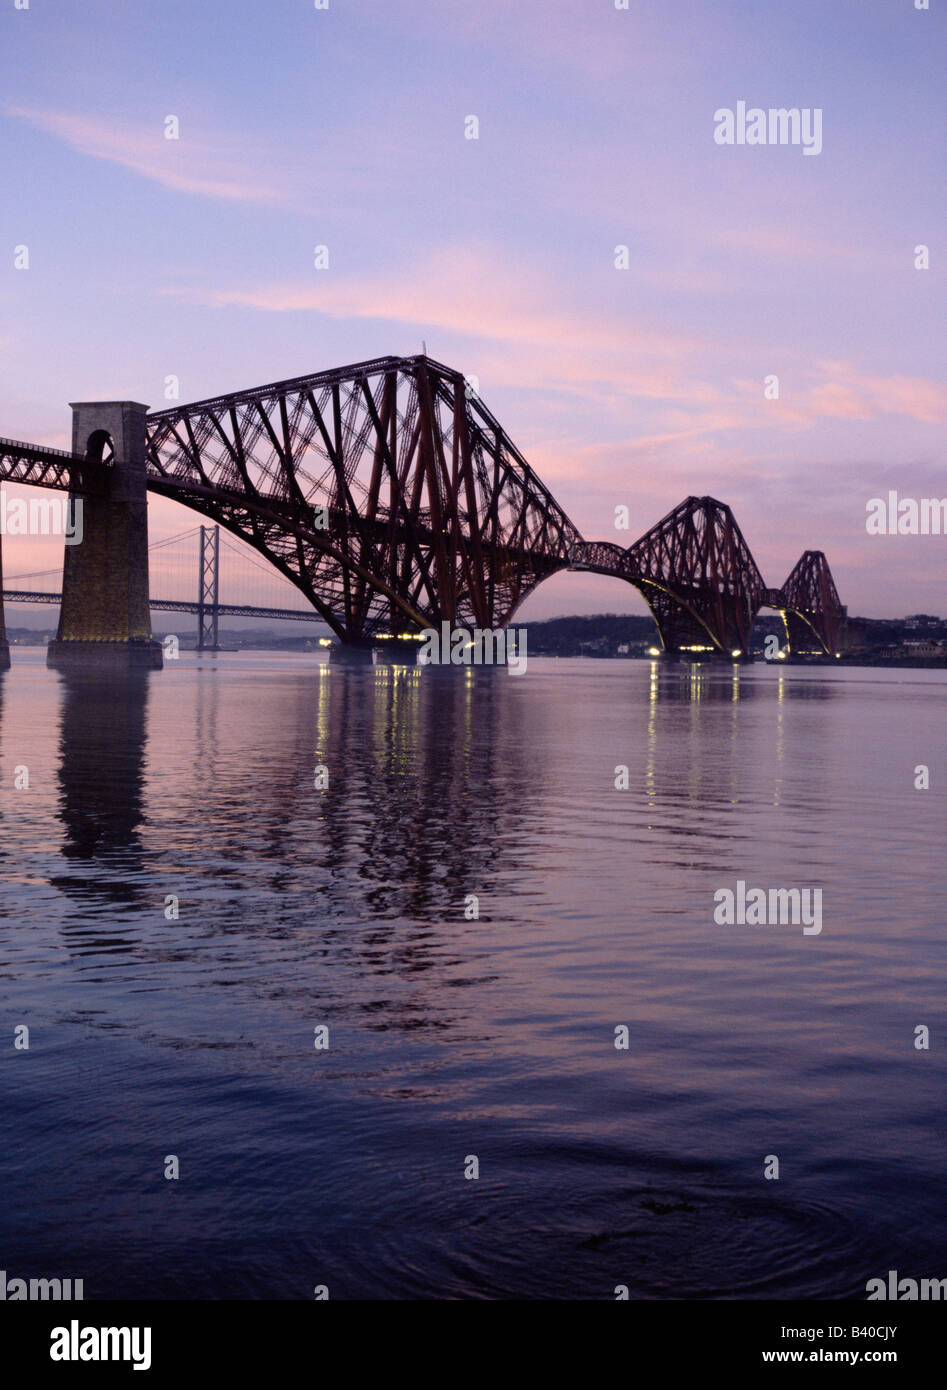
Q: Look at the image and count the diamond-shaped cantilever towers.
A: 3